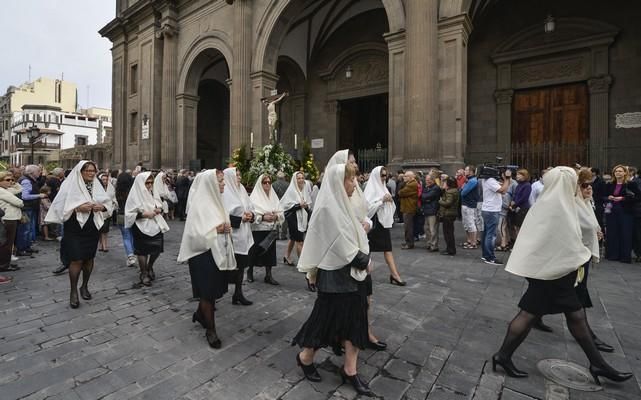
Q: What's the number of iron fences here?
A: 2